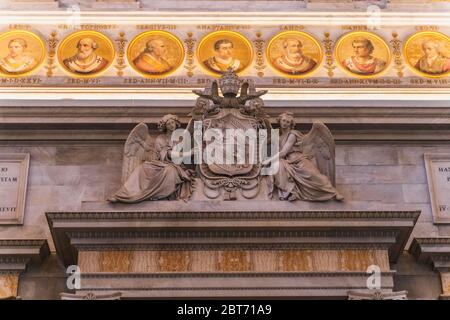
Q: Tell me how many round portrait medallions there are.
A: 7